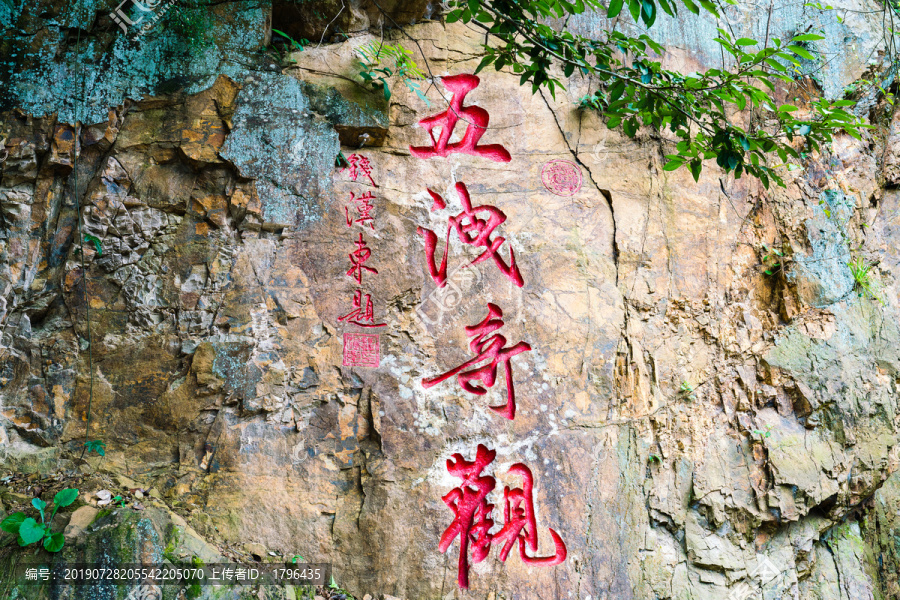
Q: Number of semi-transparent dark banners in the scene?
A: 1